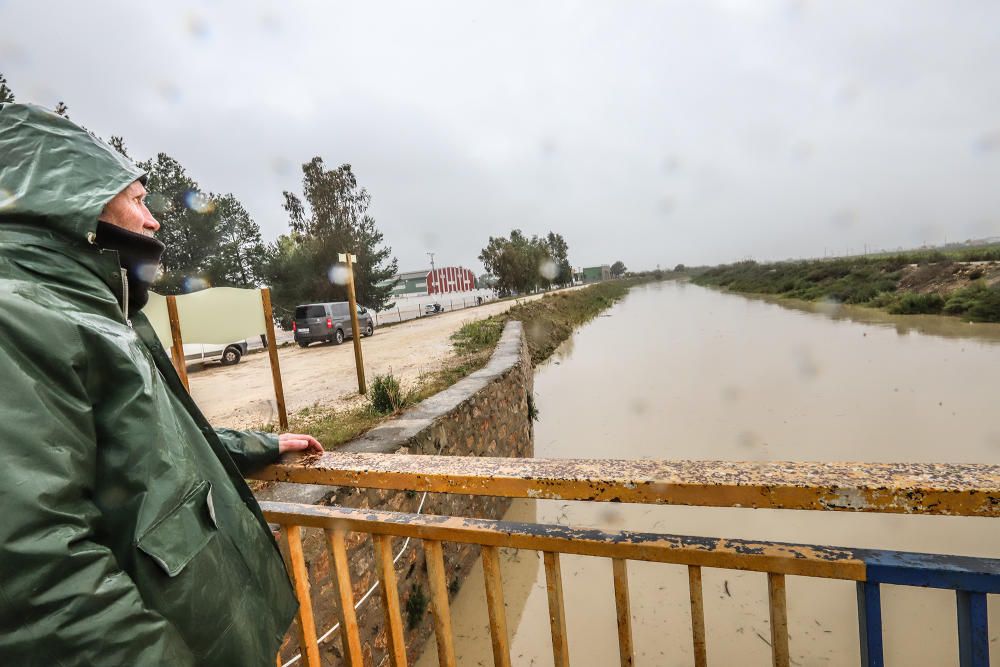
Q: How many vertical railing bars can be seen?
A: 11